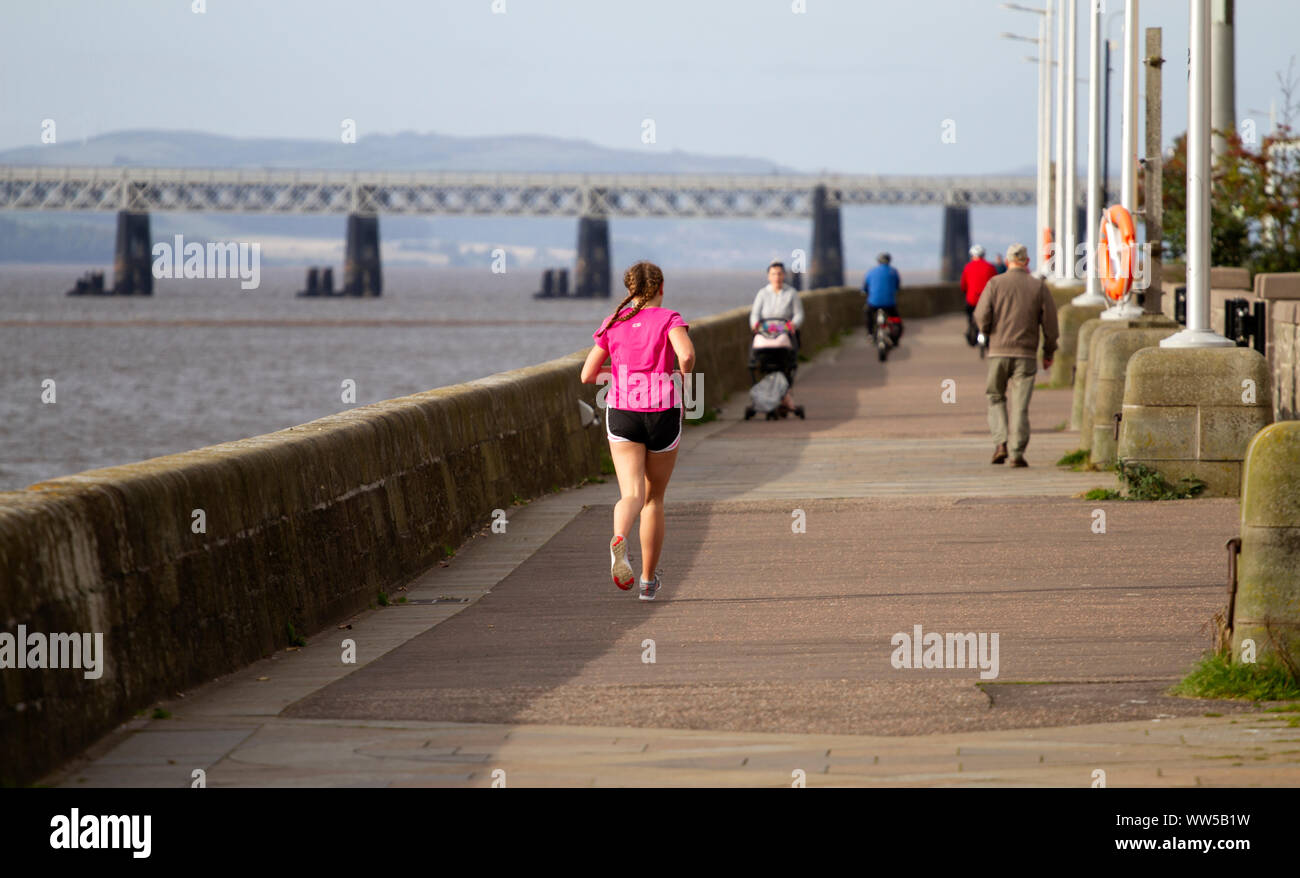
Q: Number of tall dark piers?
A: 5